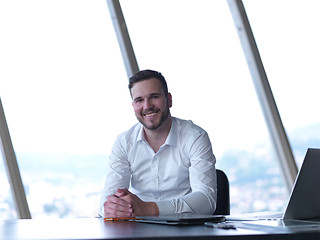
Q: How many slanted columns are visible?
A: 3